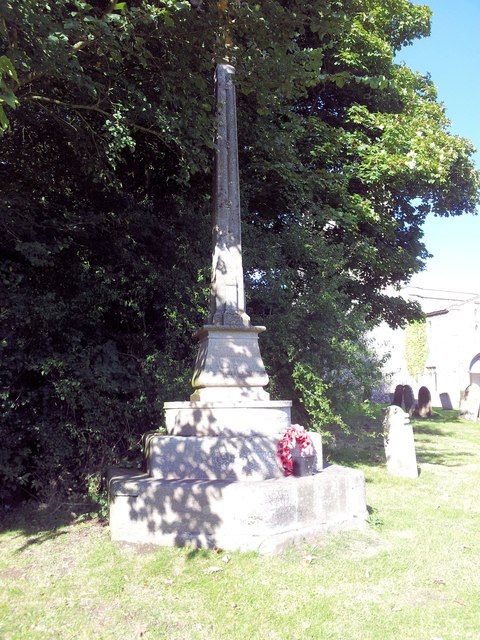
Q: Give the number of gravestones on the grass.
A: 6